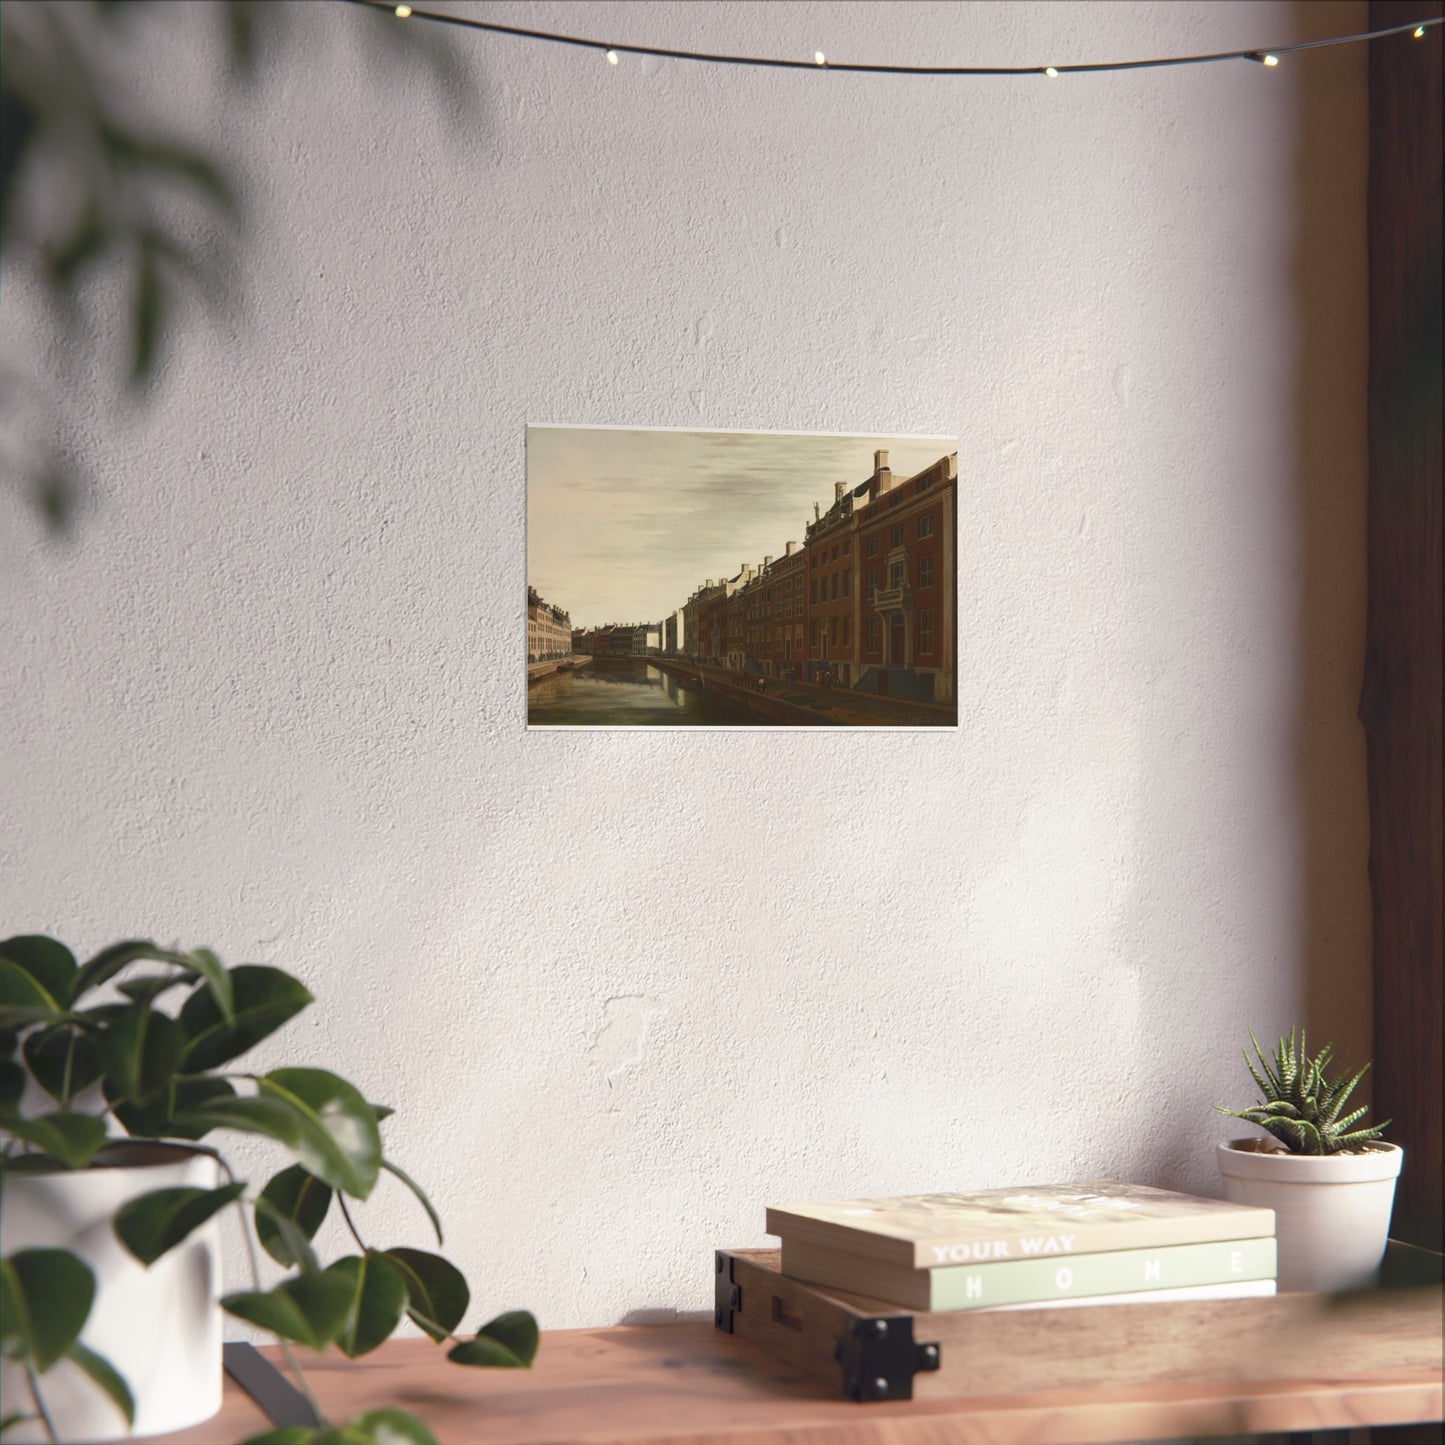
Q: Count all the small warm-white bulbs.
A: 6